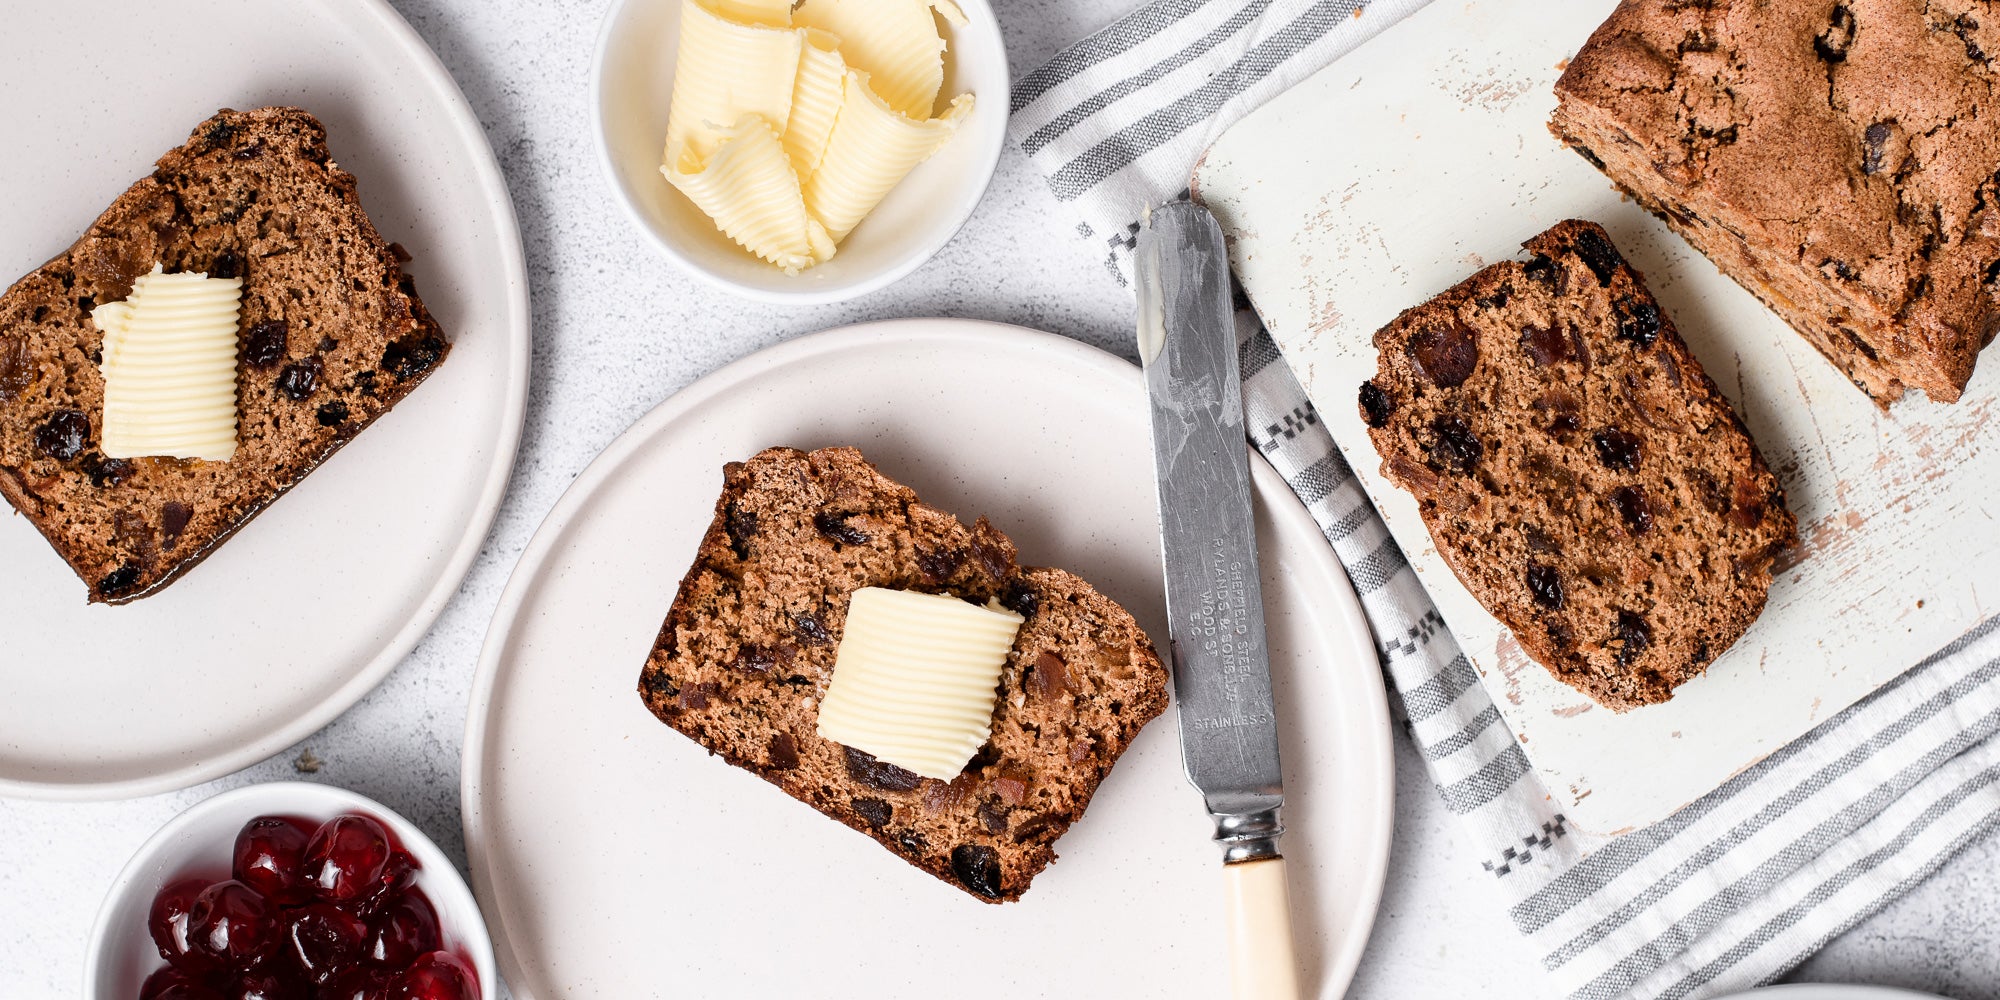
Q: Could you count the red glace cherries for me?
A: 11